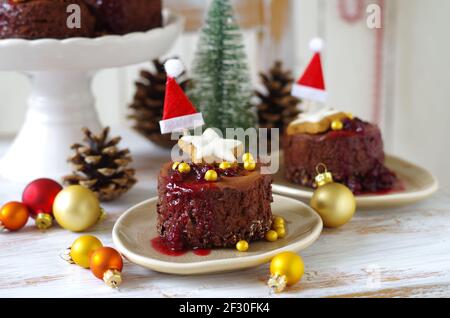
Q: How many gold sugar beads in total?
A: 11